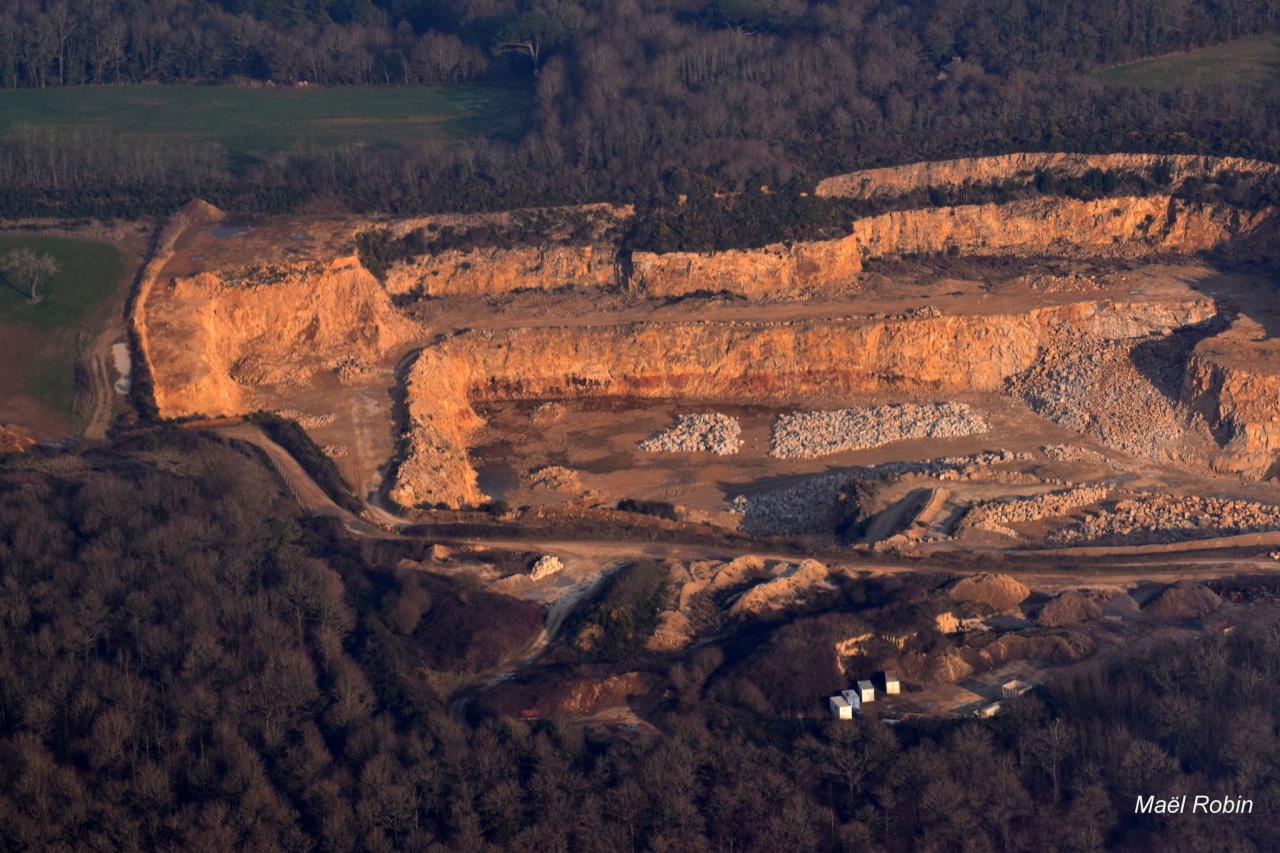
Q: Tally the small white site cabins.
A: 4